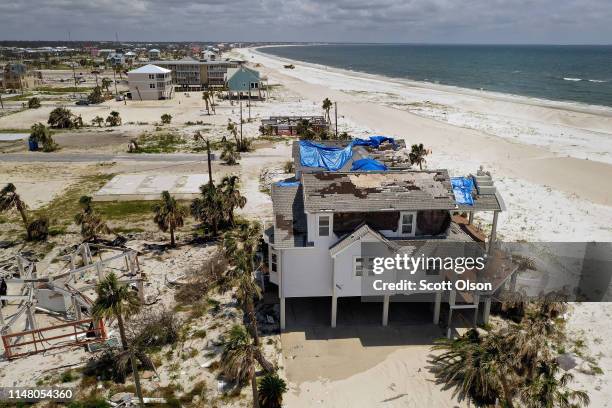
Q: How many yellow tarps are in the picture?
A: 0